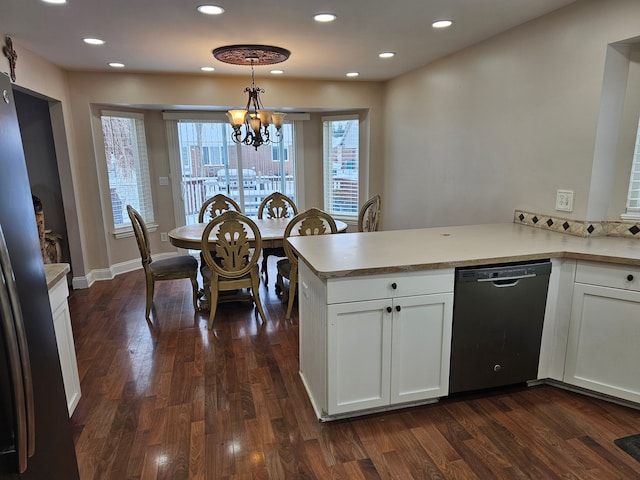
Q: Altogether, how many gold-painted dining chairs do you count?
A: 6